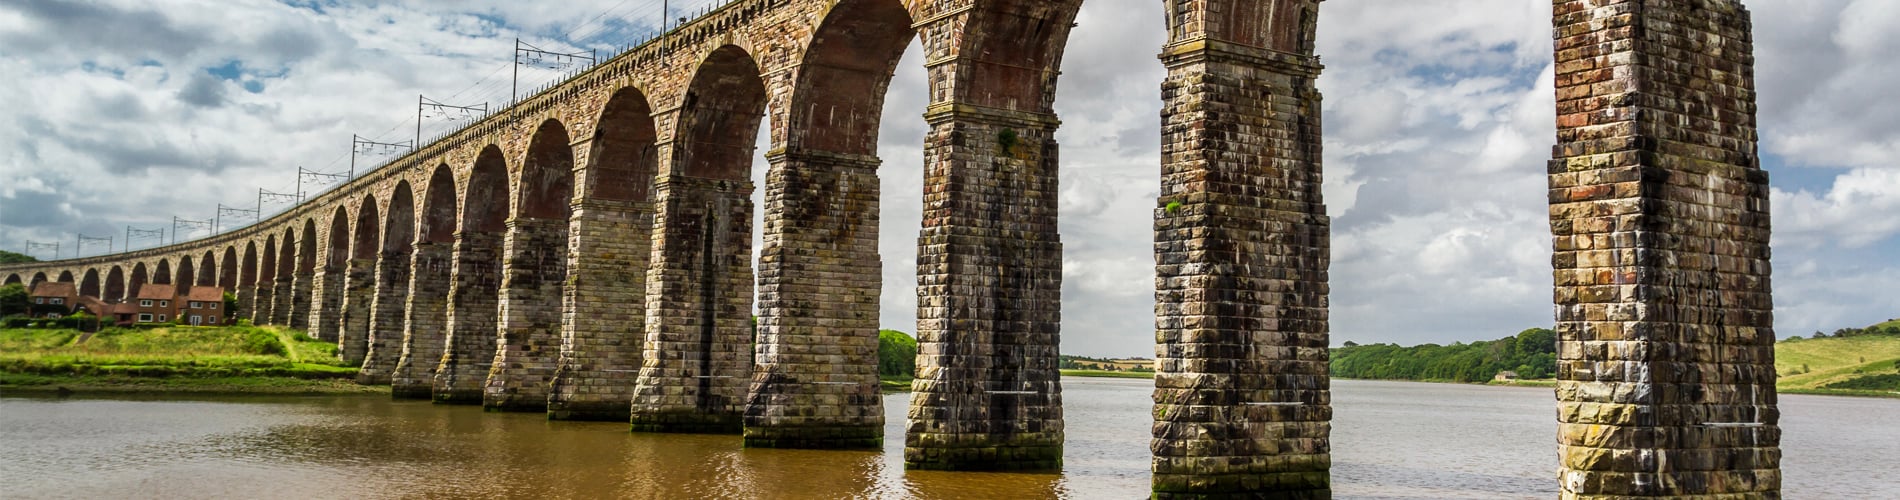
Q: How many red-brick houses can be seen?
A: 3